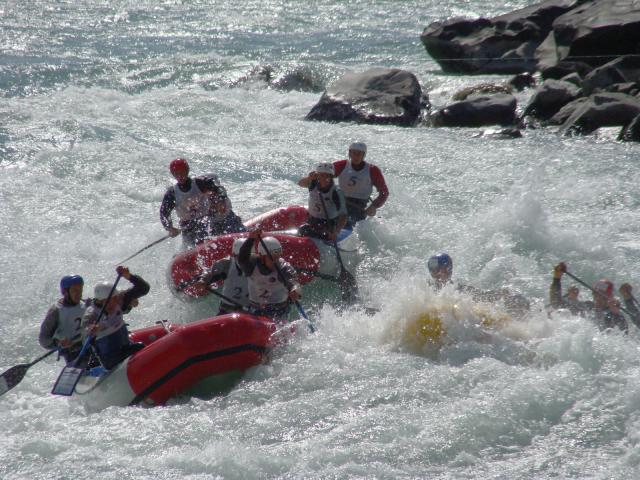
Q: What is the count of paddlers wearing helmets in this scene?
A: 9